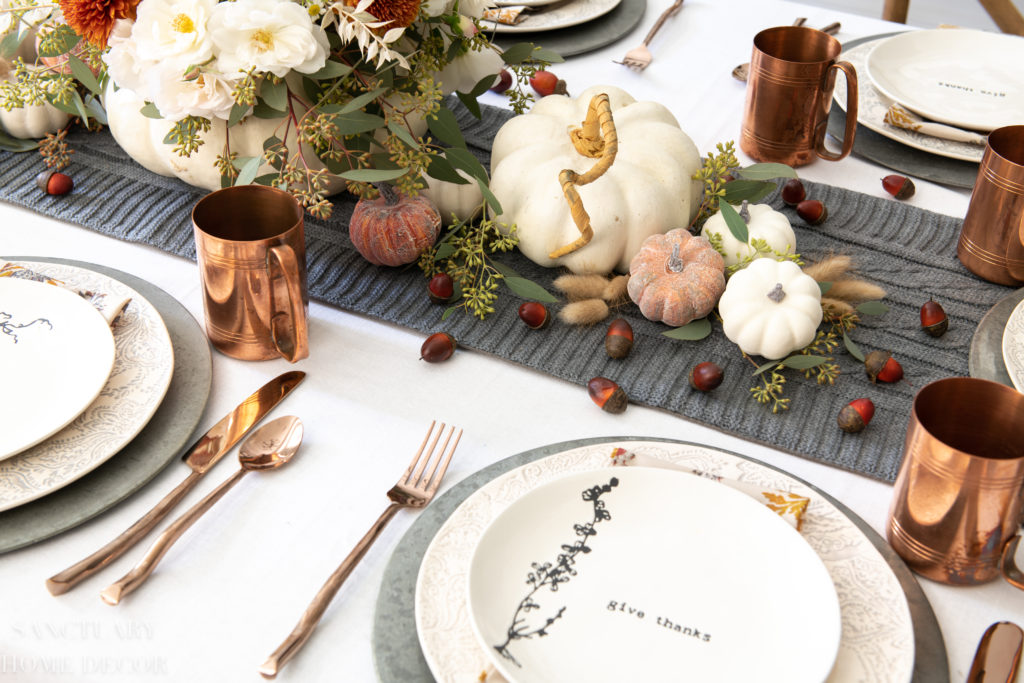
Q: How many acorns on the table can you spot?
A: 15